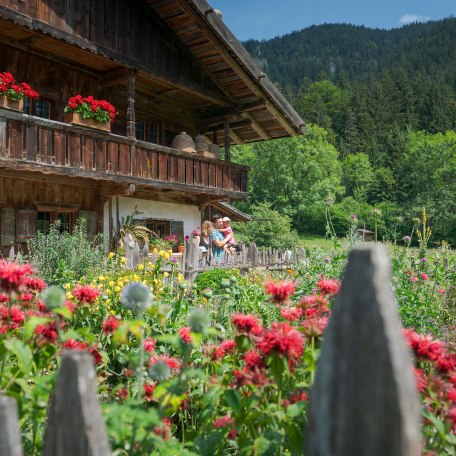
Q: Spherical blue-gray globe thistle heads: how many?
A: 4